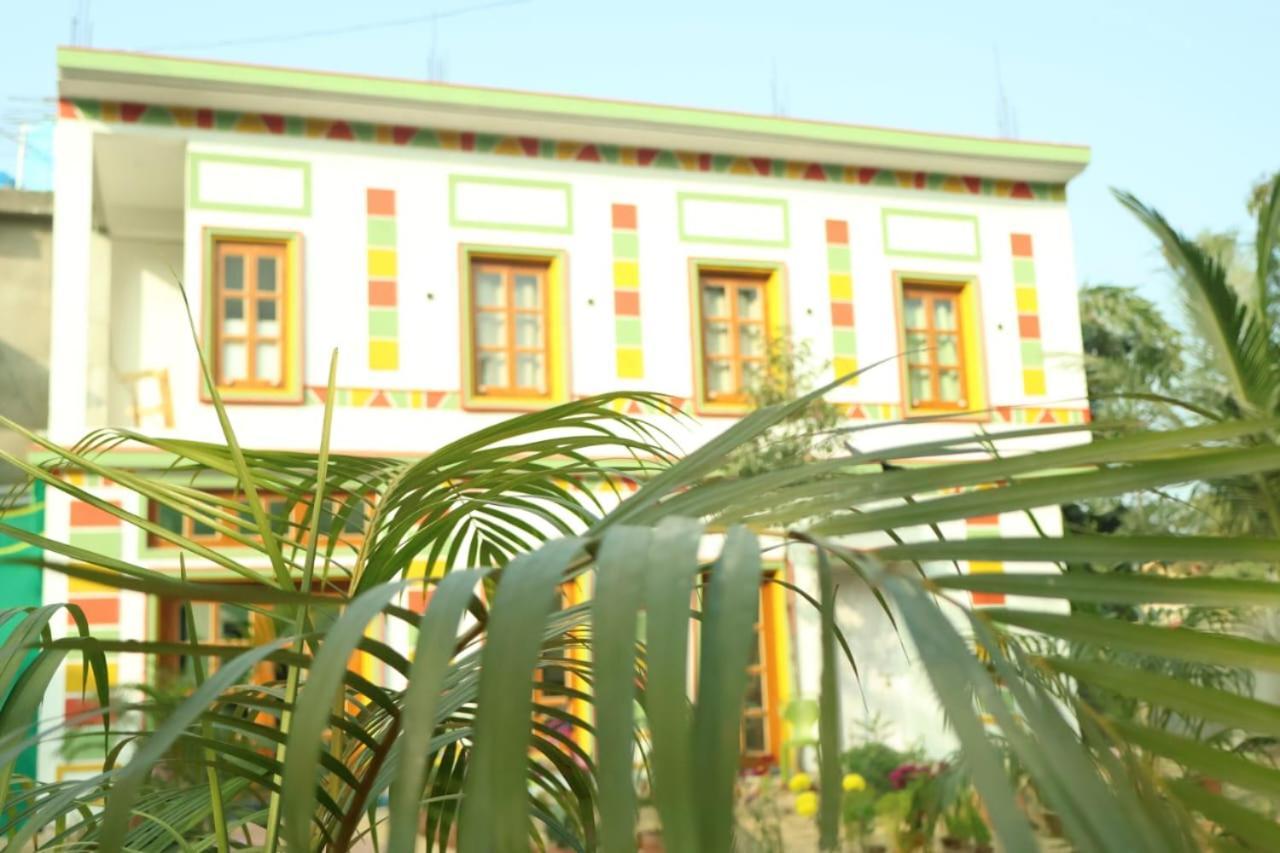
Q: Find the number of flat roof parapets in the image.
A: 1